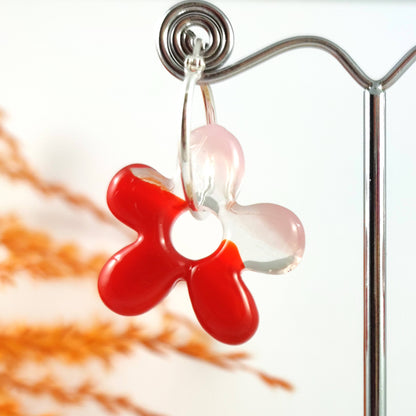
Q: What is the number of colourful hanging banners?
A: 0